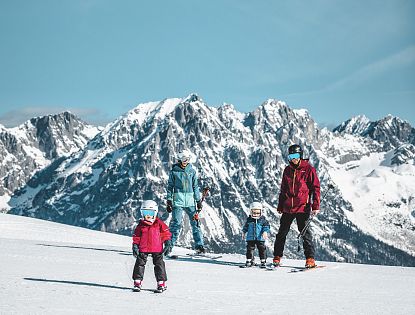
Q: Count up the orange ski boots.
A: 2